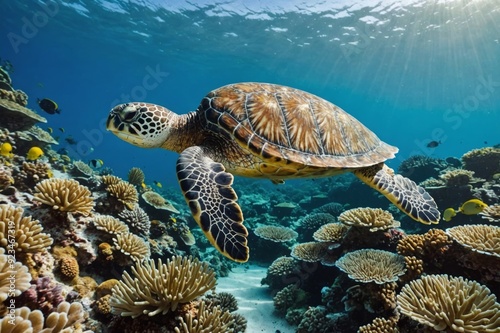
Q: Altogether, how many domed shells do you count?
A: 1